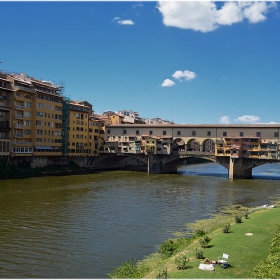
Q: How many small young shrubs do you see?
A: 7